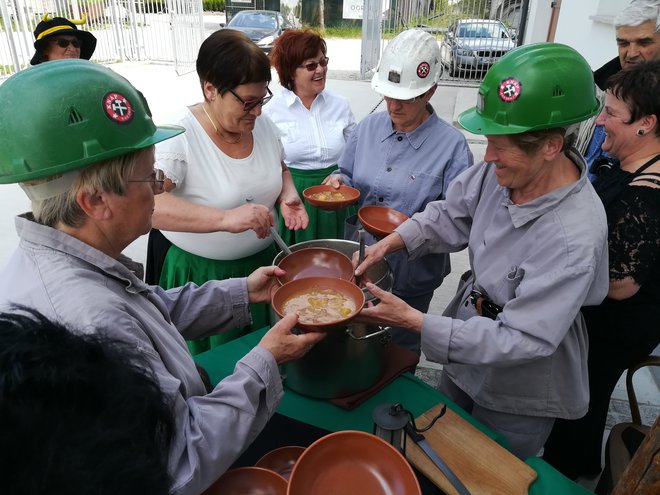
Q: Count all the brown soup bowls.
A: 7